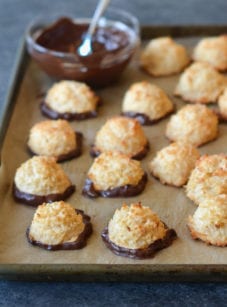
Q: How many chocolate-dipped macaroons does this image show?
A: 8